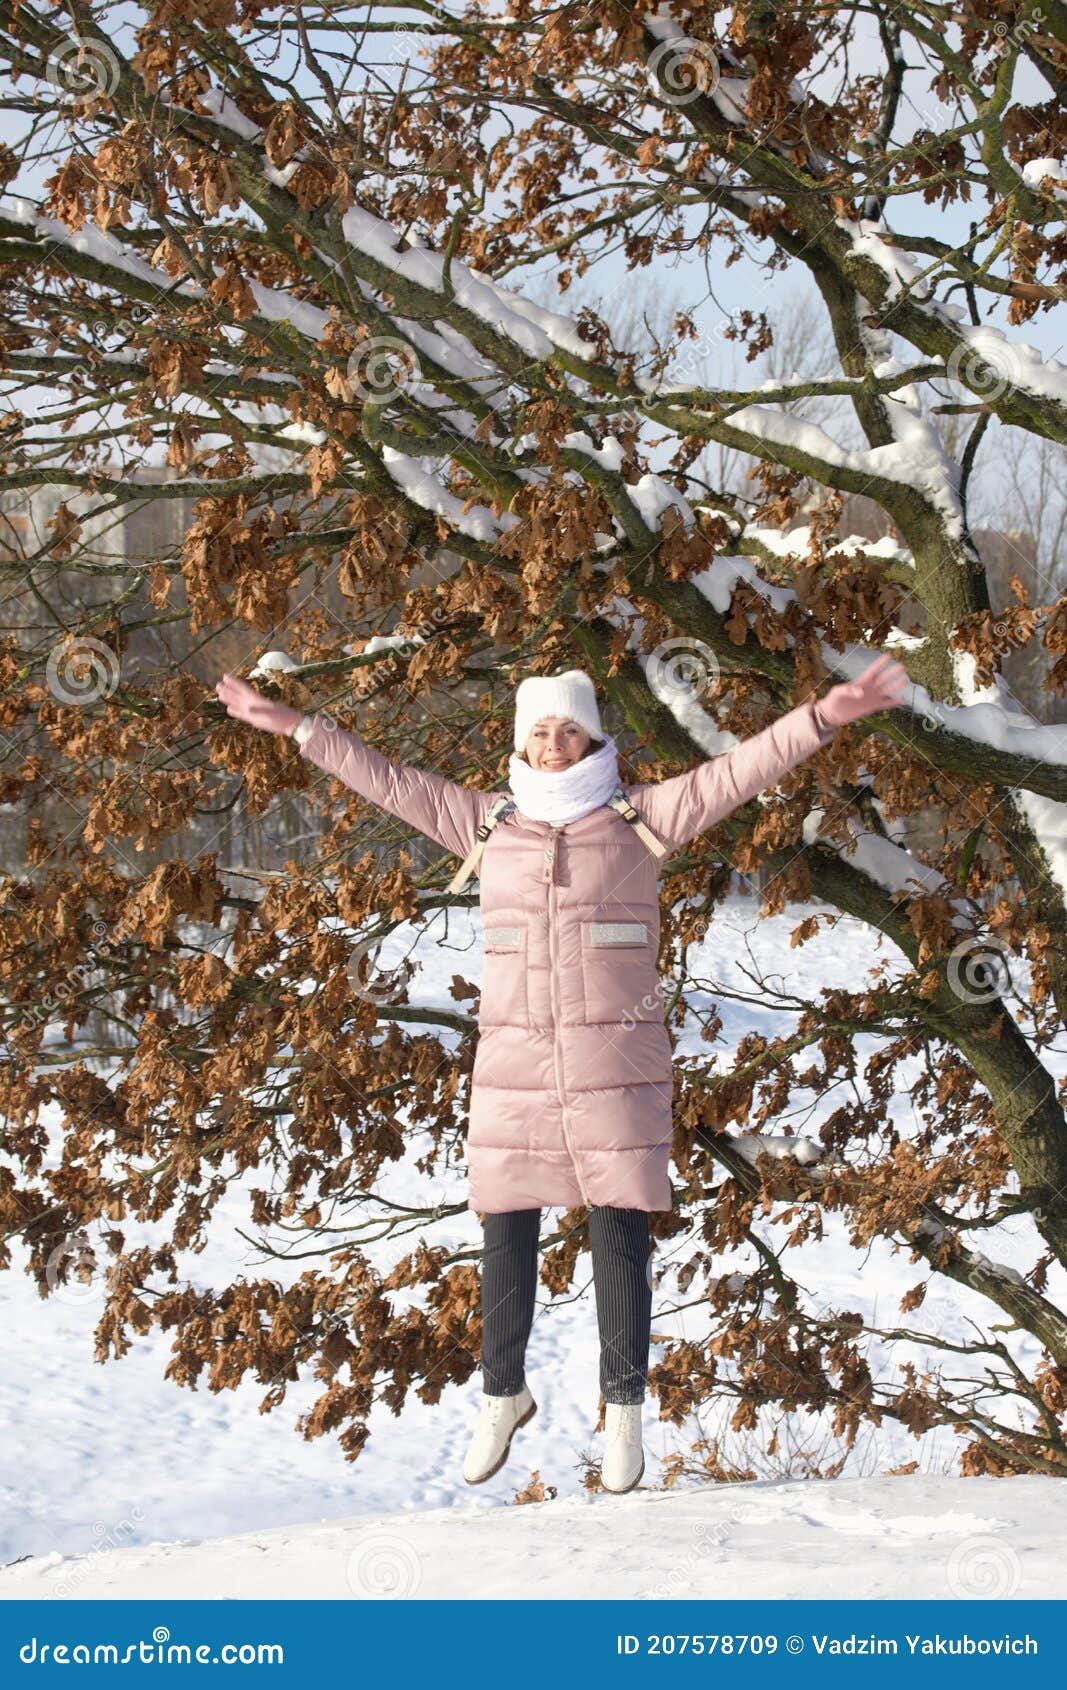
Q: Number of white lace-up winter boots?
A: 2